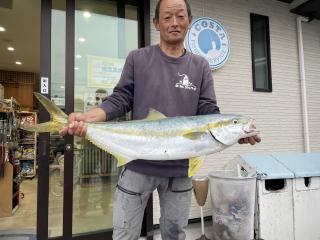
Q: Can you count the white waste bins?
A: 2